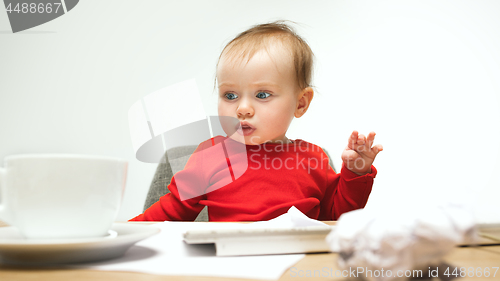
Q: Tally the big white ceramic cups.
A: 1